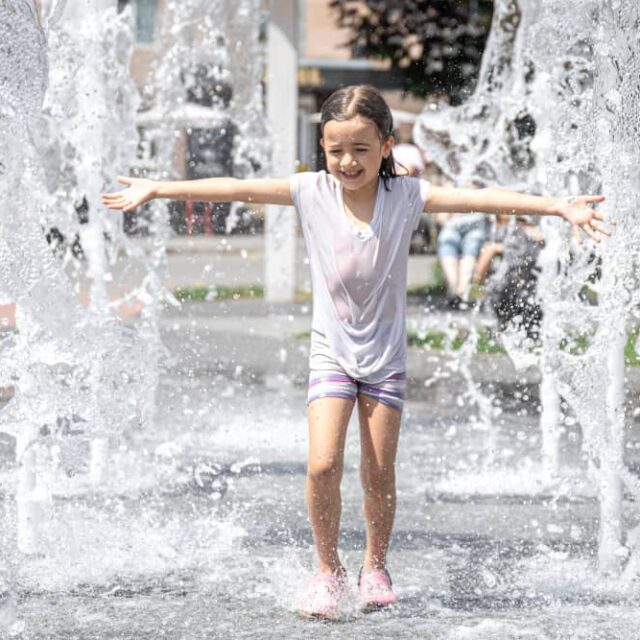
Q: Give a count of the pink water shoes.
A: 2